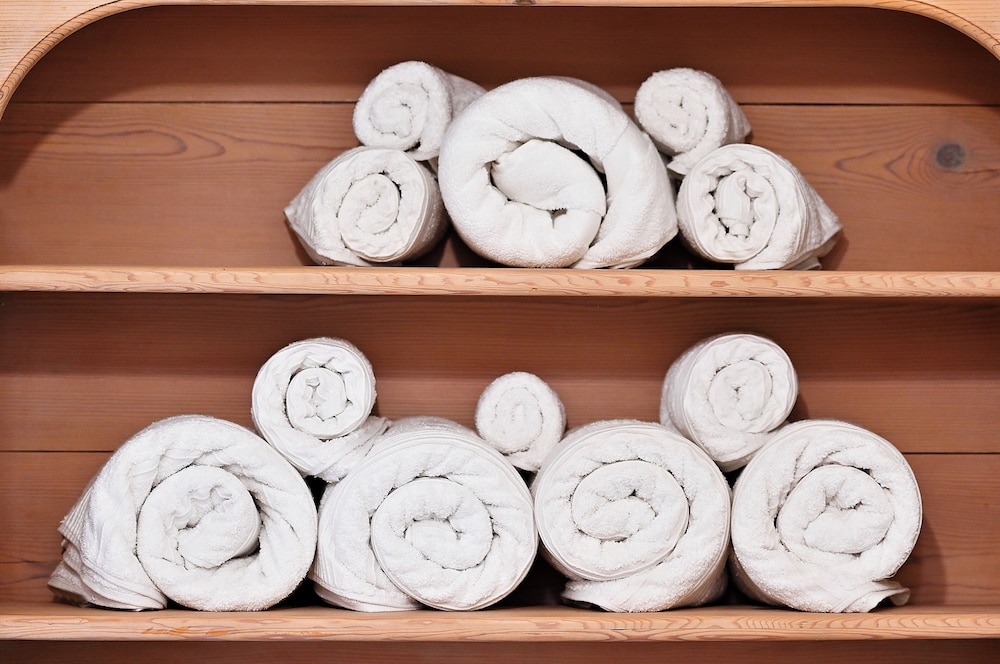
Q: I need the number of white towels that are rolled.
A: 12